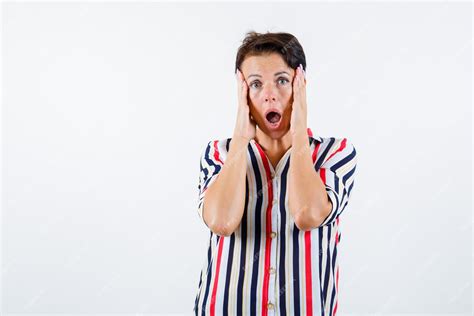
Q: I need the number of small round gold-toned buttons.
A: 5